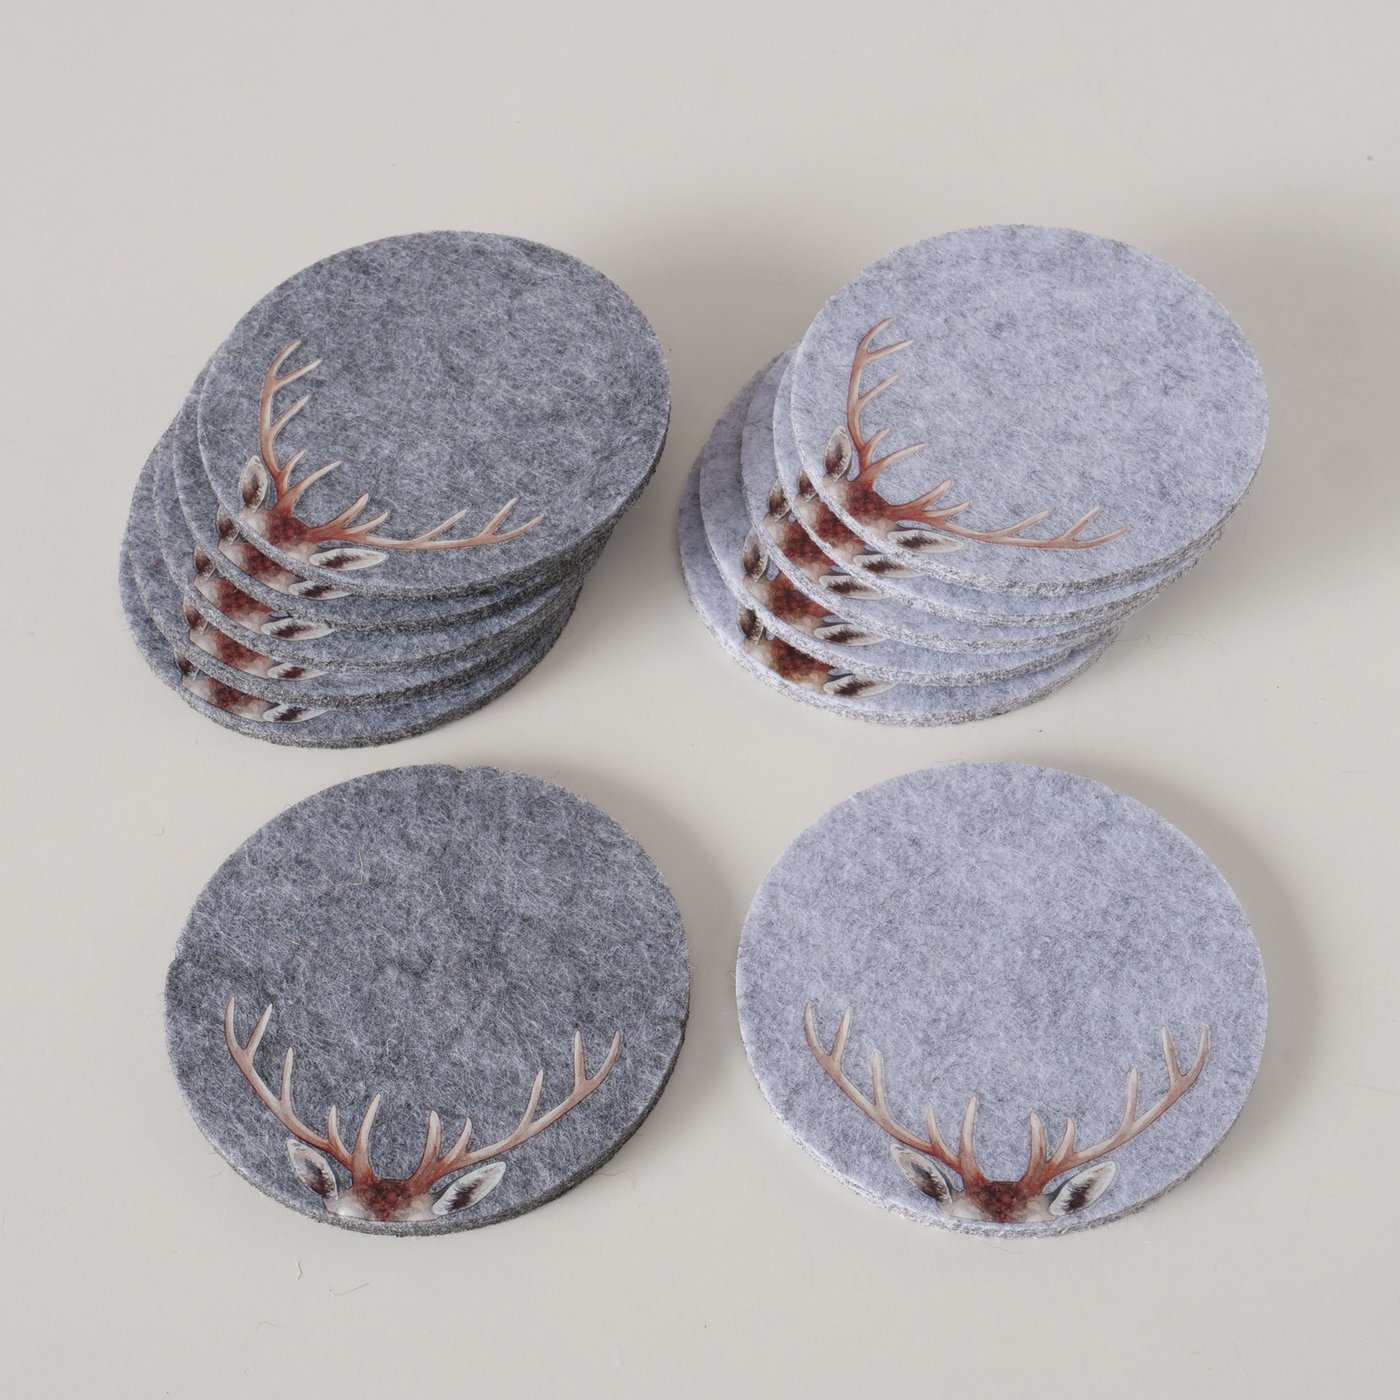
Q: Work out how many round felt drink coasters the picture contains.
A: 12